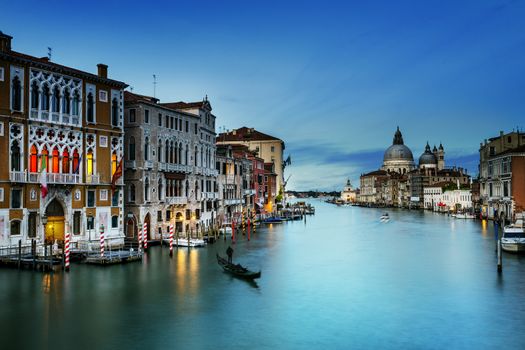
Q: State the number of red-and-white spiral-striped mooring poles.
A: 5